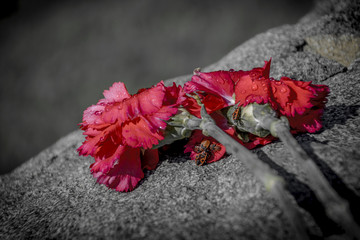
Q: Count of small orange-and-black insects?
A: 5